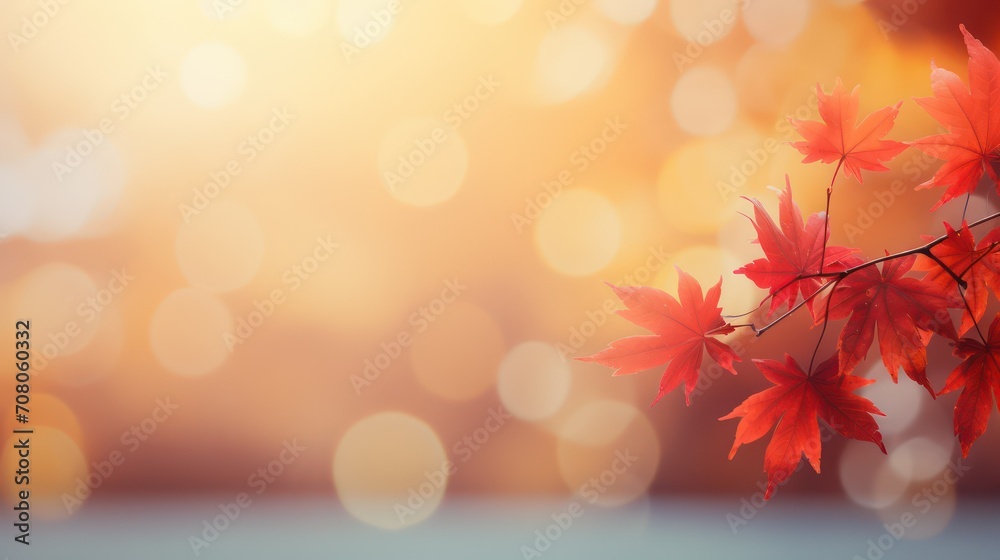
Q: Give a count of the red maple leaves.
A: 8